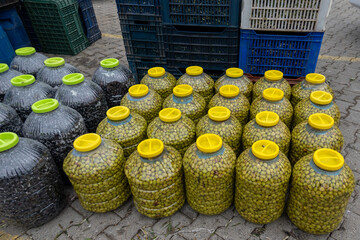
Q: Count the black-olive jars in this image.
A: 9